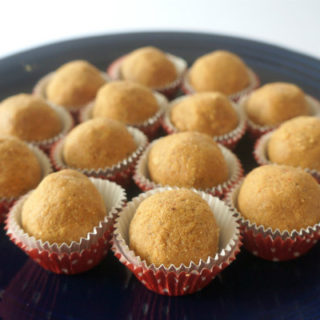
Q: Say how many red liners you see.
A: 14